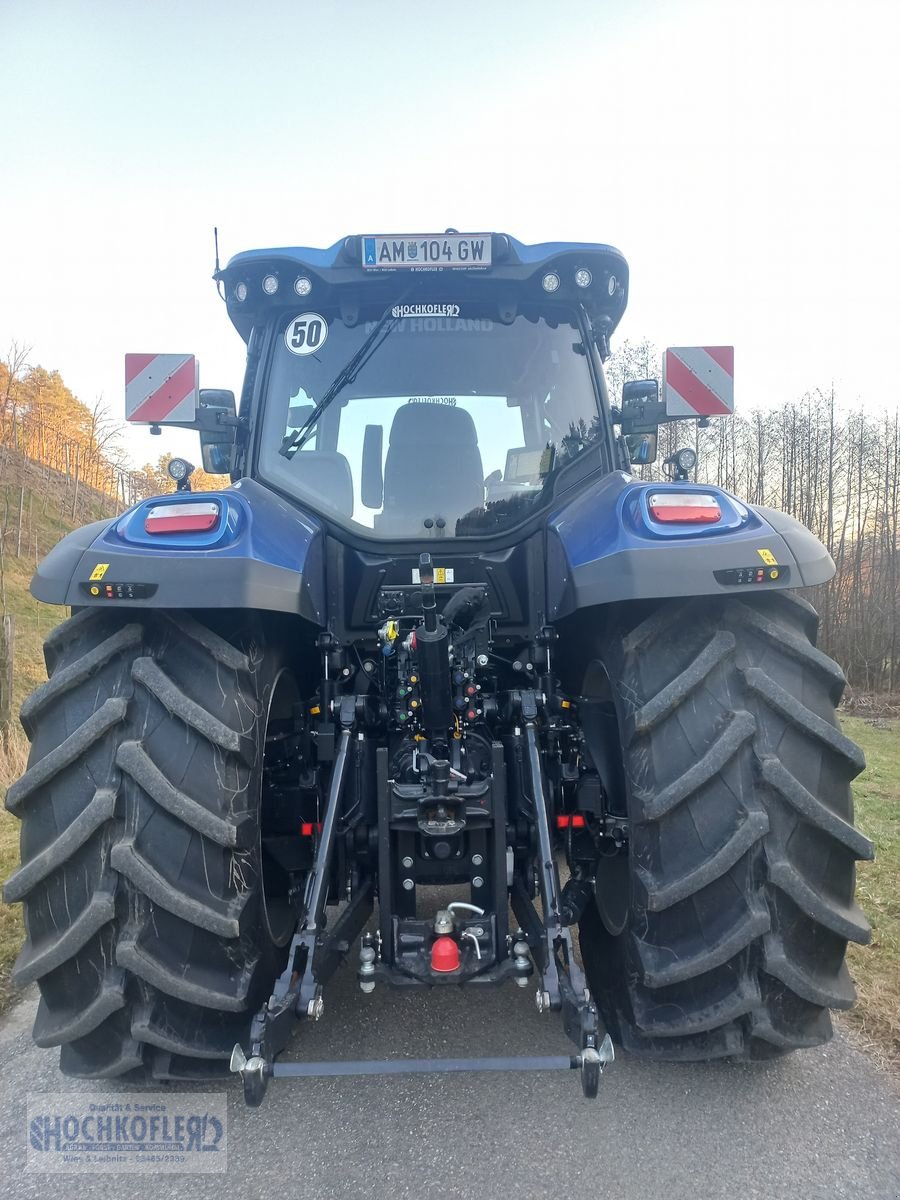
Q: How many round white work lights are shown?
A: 8